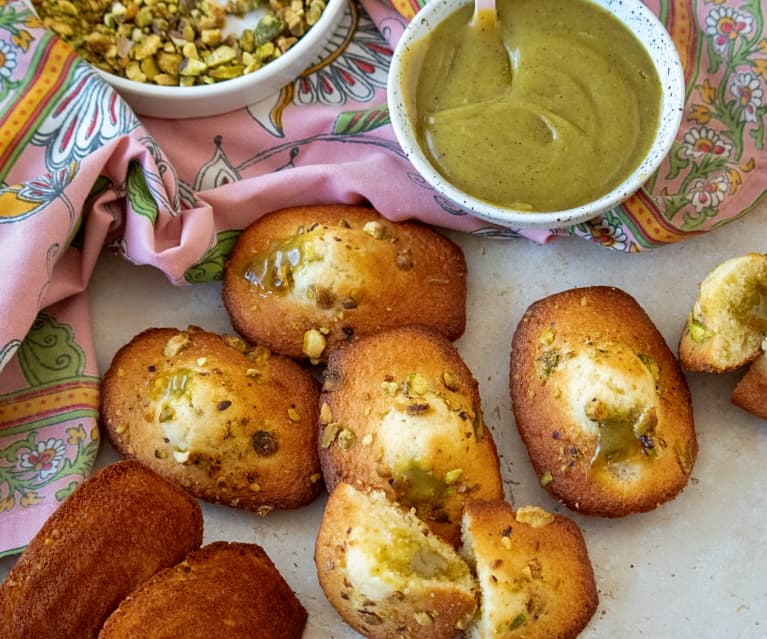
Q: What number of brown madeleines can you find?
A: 2